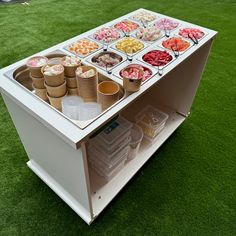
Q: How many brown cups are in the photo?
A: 12